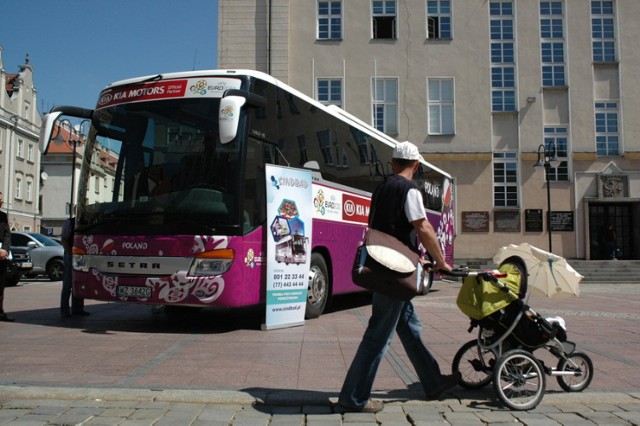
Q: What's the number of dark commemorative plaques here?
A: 4